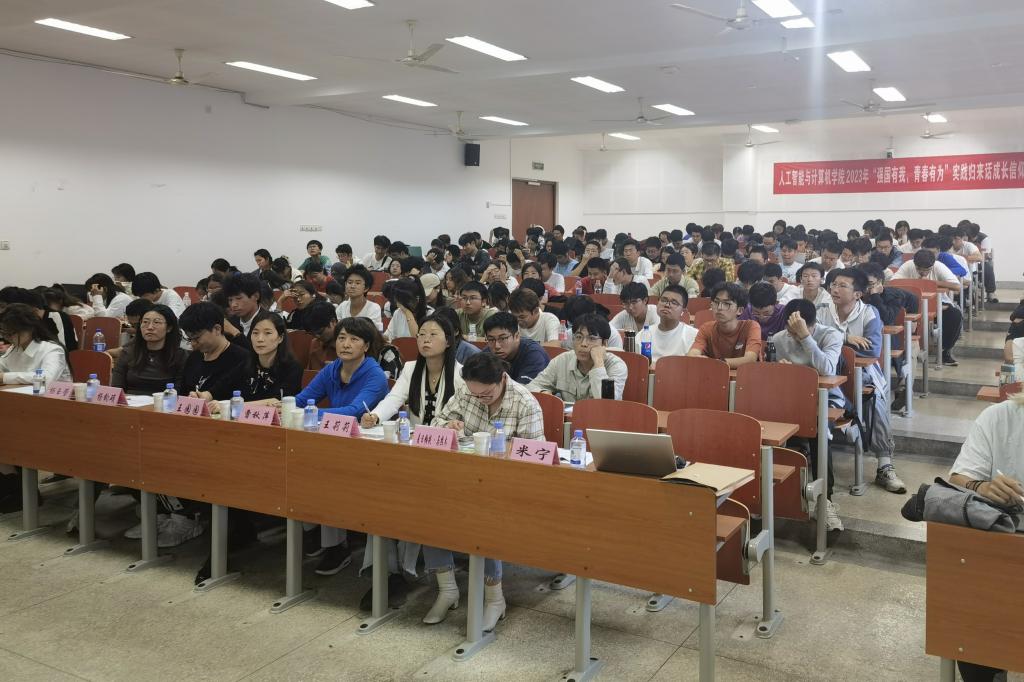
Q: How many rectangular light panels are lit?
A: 14